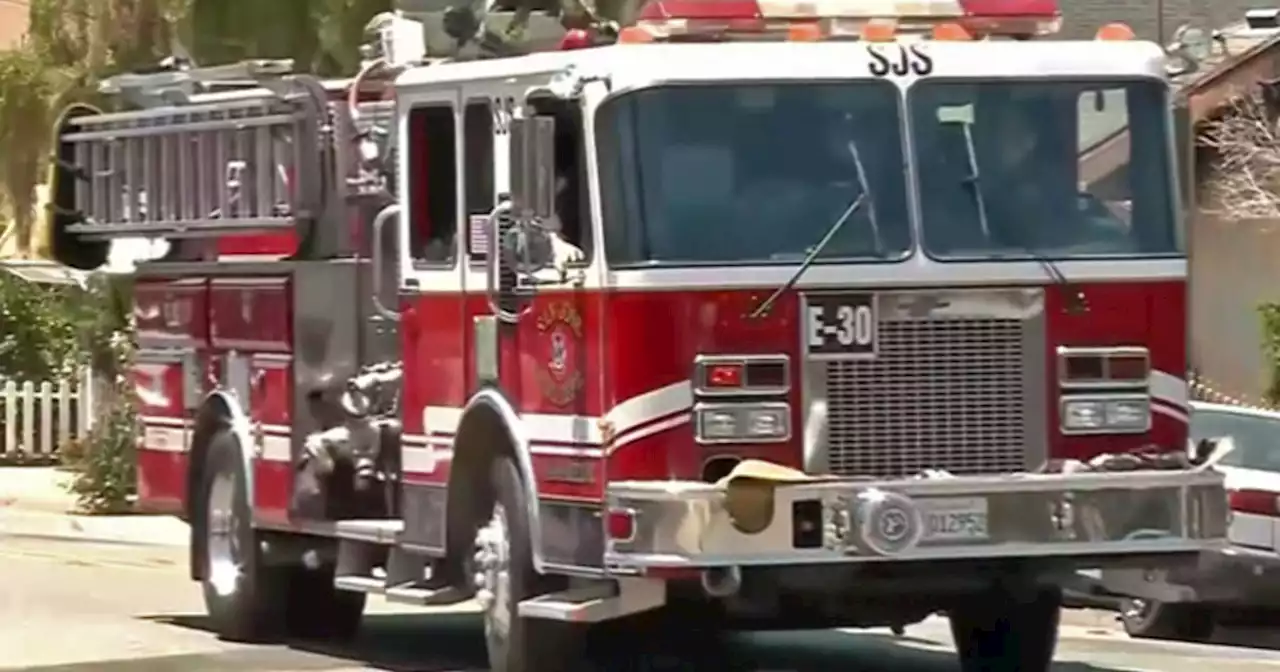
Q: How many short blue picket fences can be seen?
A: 0